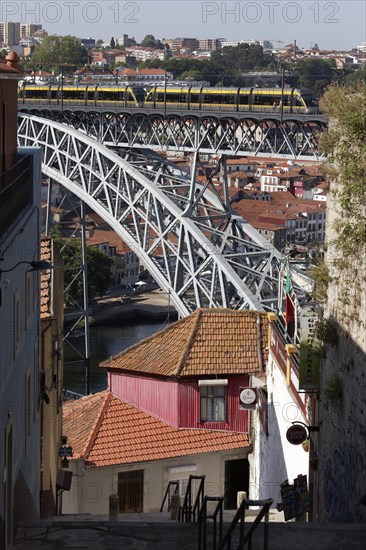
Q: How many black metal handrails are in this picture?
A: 4